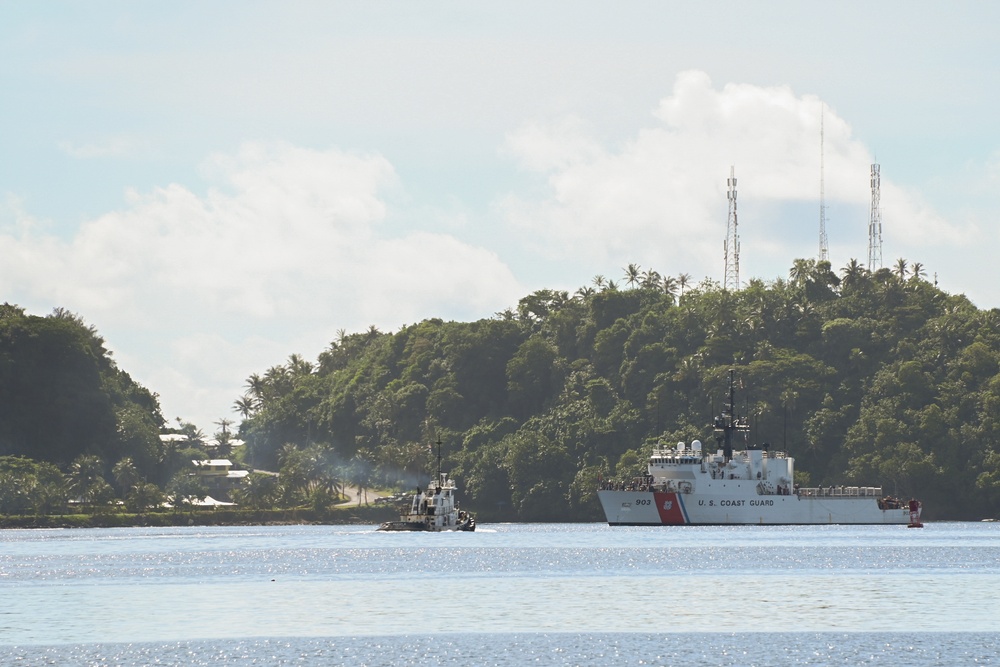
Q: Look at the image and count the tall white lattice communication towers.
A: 3